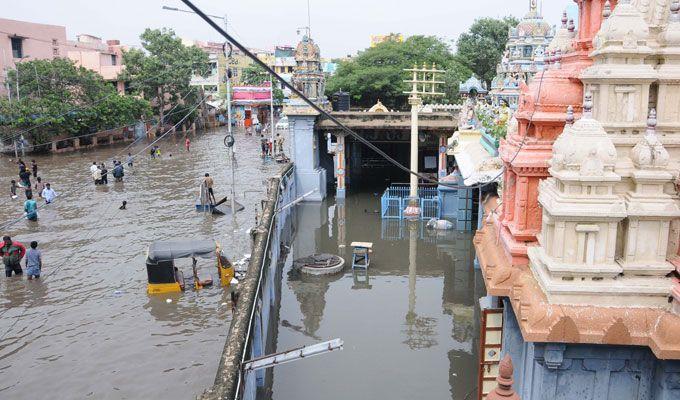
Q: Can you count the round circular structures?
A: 1